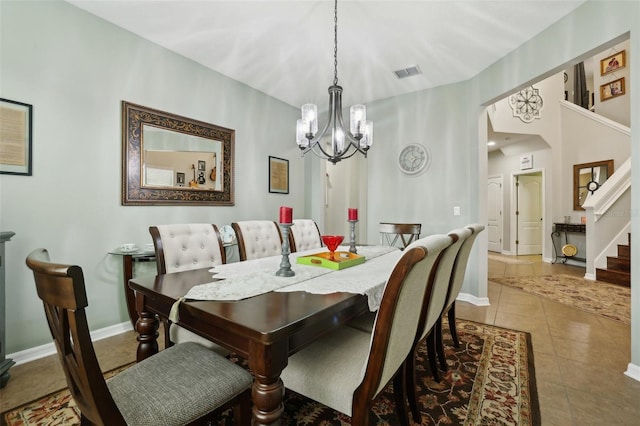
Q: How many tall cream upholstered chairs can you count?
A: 6